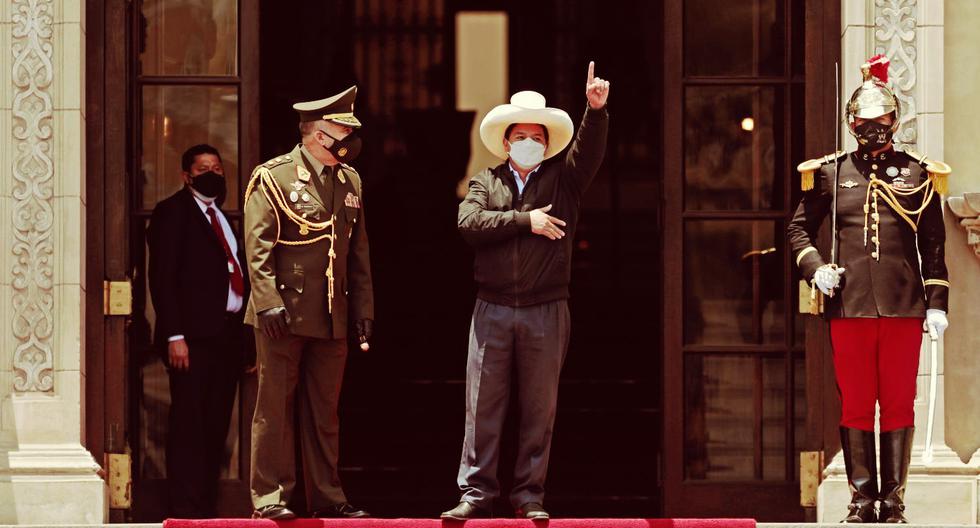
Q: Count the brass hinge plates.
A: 4